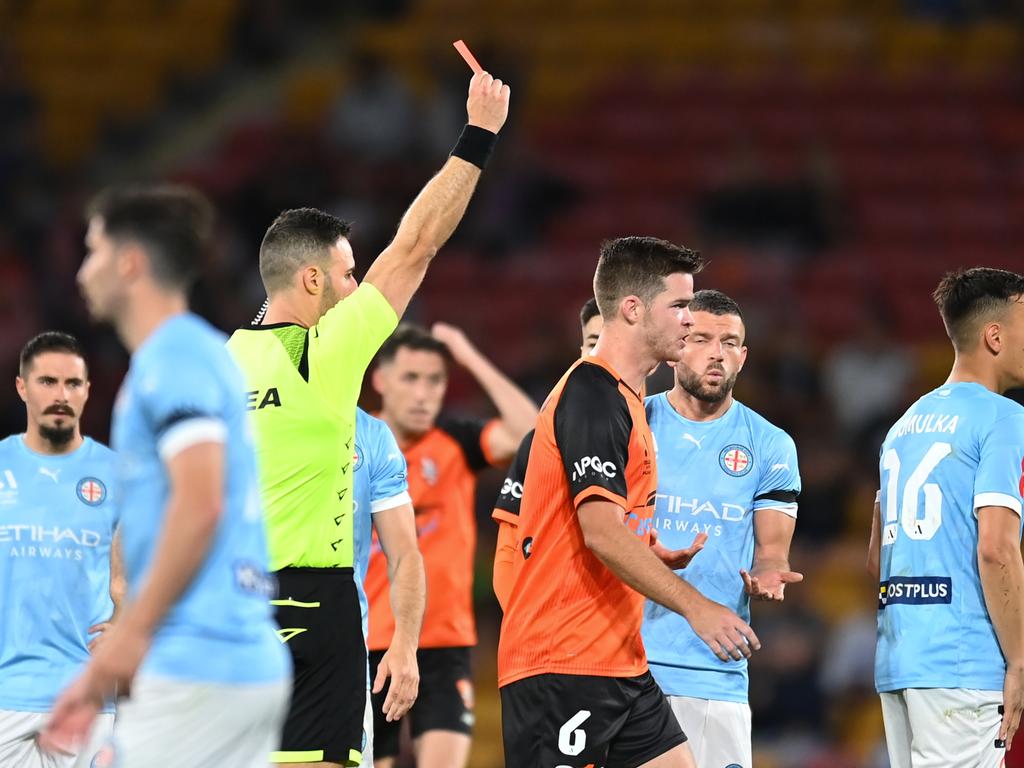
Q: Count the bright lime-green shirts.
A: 1